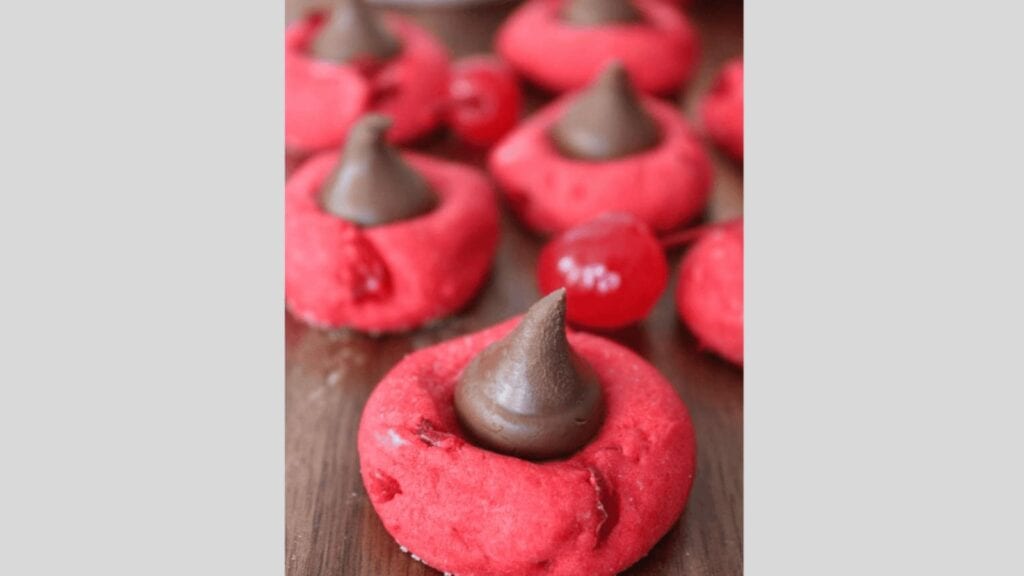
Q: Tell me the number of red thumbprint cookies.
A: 7